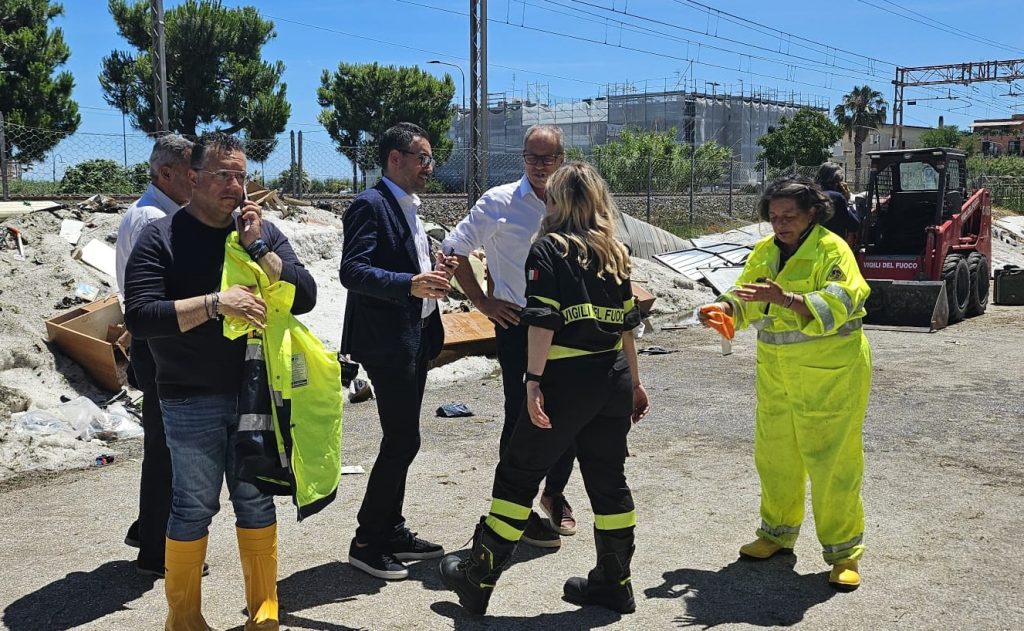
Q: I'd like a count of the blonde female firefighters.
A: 1